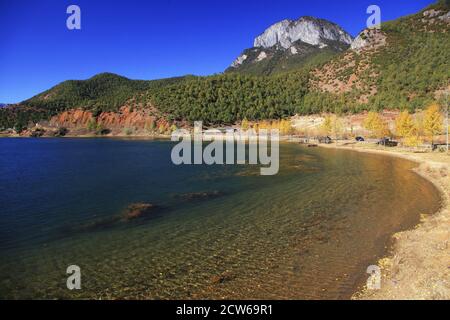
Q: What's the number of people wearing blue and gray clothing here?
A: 0